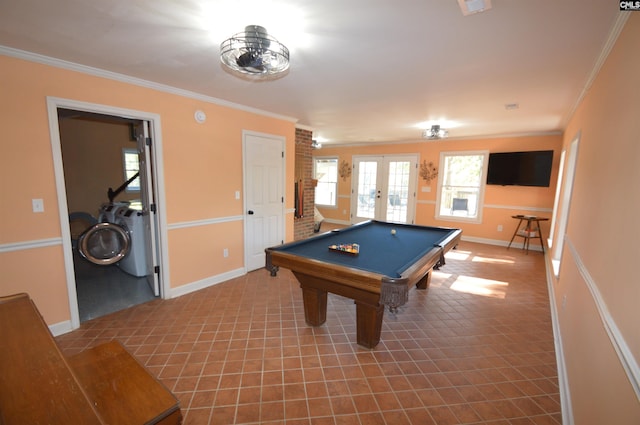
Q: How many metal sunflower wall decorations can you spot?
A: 2